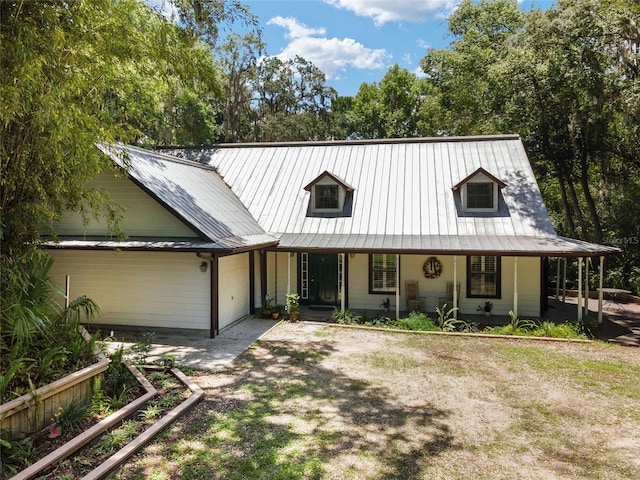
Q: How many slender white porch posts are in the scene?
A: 10